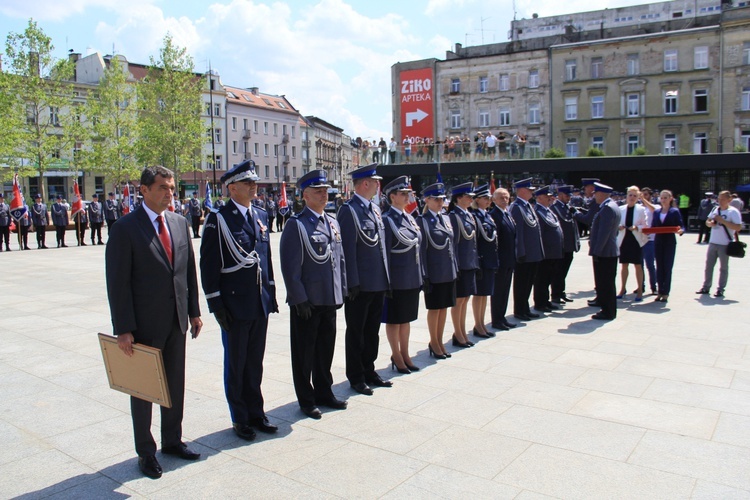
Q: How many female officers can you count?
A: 4